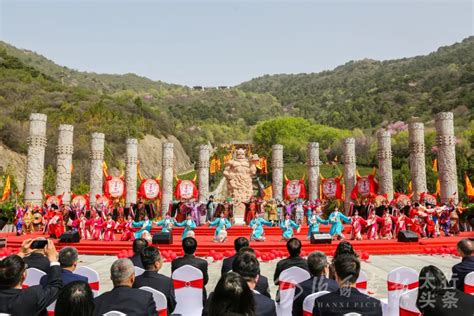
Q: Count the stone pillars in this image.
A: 12